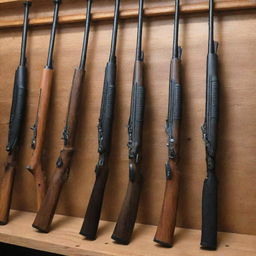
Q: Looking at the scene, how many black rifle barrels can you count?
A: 7